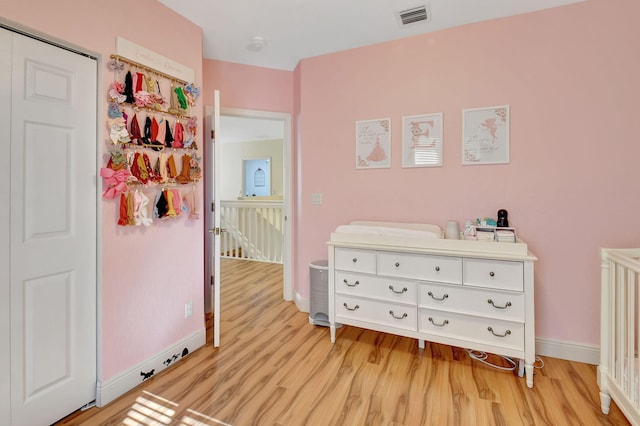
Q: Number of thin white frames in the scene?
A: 3